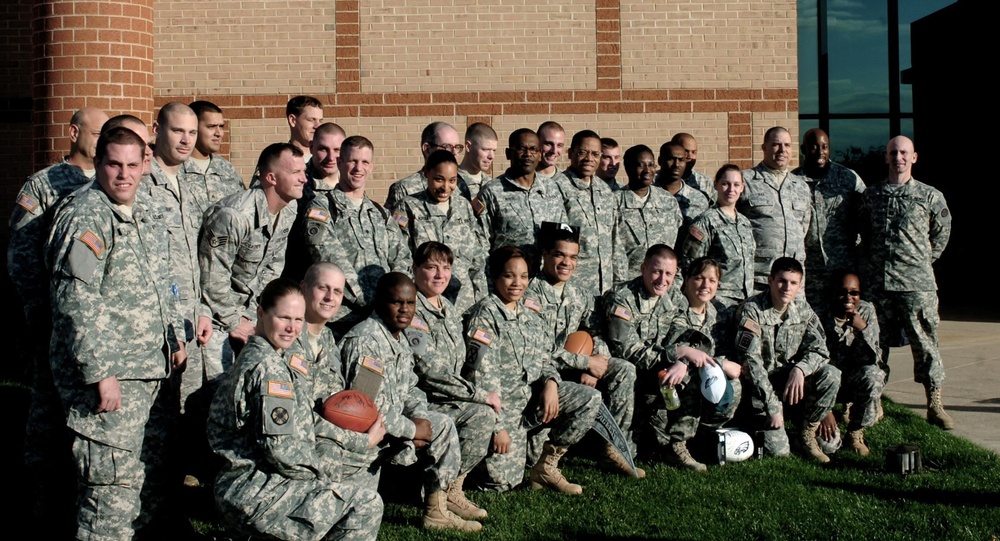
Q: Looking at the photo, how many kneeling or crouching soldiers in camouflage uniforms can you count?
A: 10